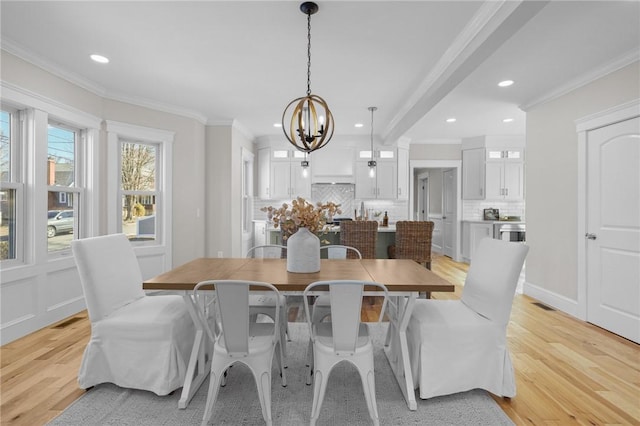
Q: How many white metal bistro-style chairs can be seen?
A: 4